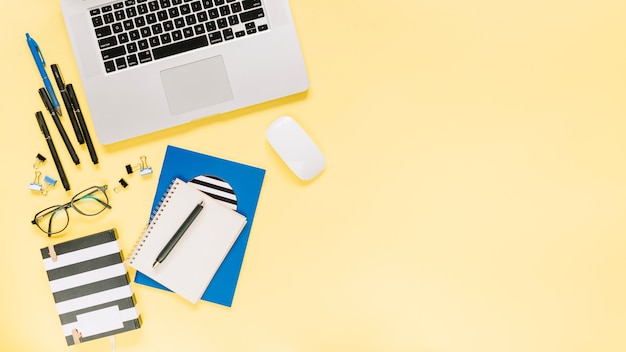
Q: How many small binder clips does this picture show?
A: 6